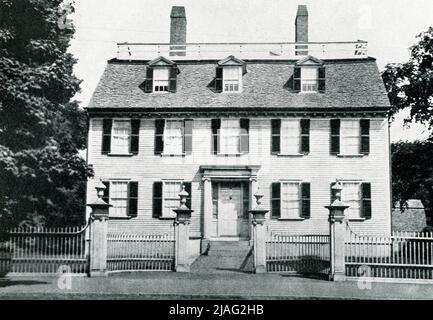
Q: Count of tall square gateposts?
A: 4